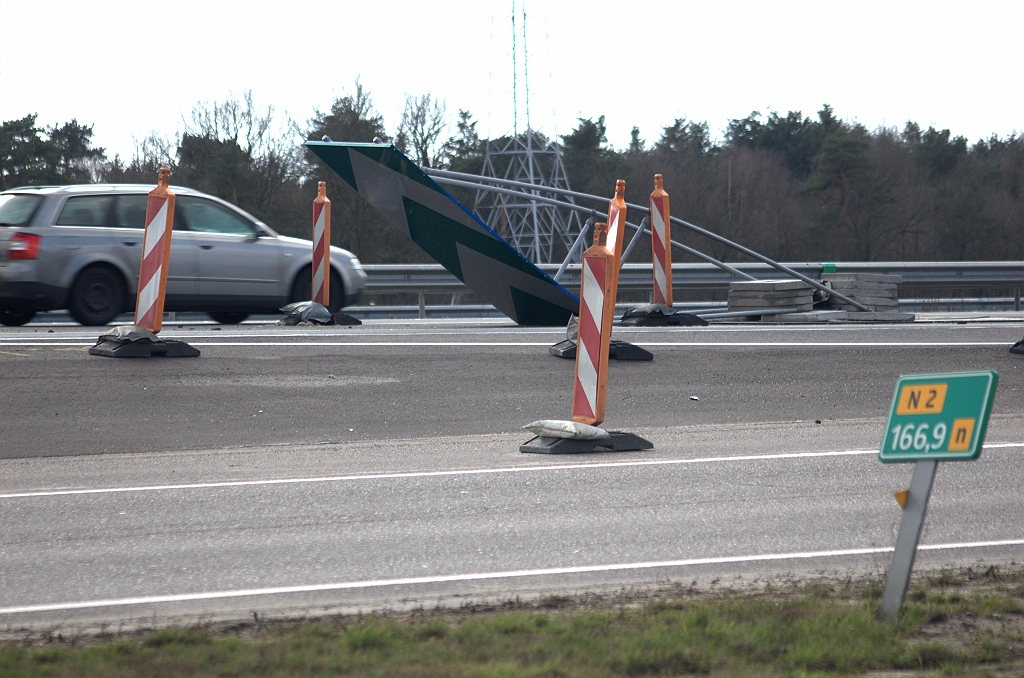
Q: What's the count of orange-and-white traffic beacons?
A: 5